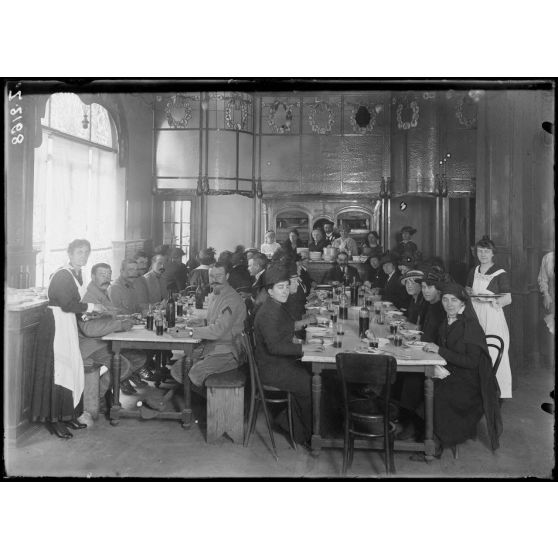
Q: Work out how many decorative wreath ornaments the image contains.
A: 7